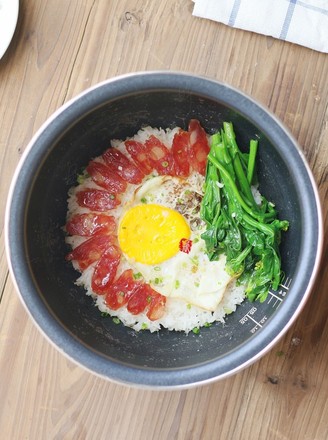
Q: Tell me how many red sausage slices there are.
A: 13